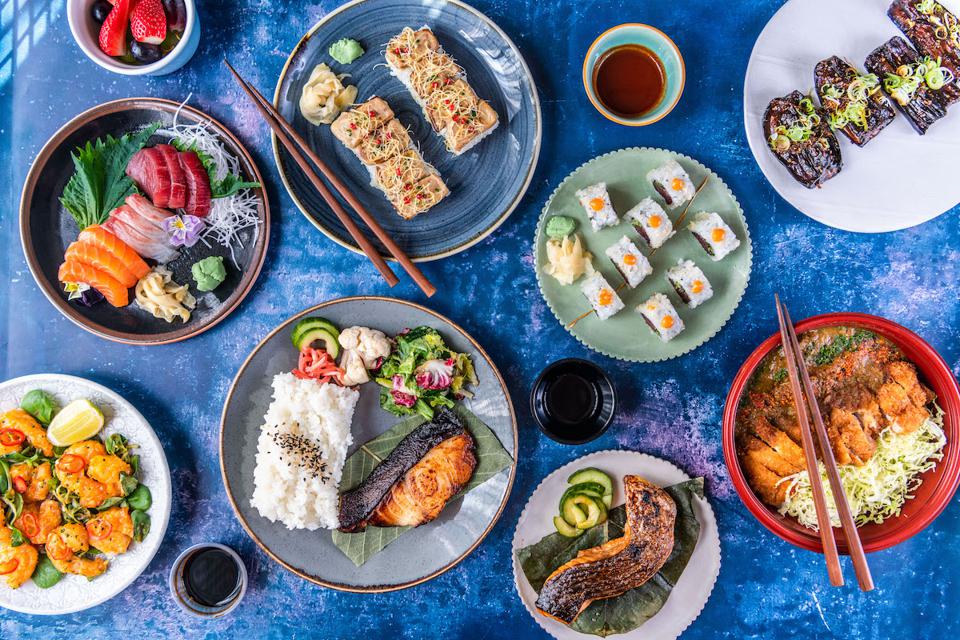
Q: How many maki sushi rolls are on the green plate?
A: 8